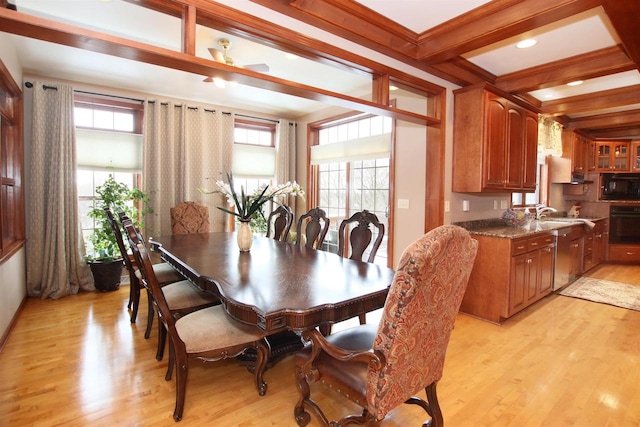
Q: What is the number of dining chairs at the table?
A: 8